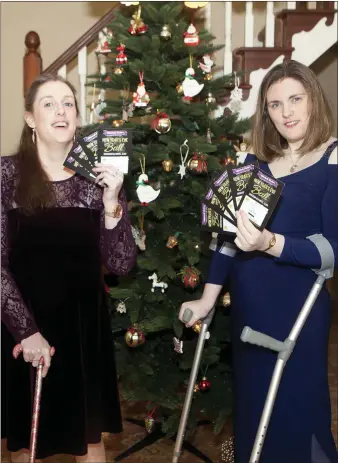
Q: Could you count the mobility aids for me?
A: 3